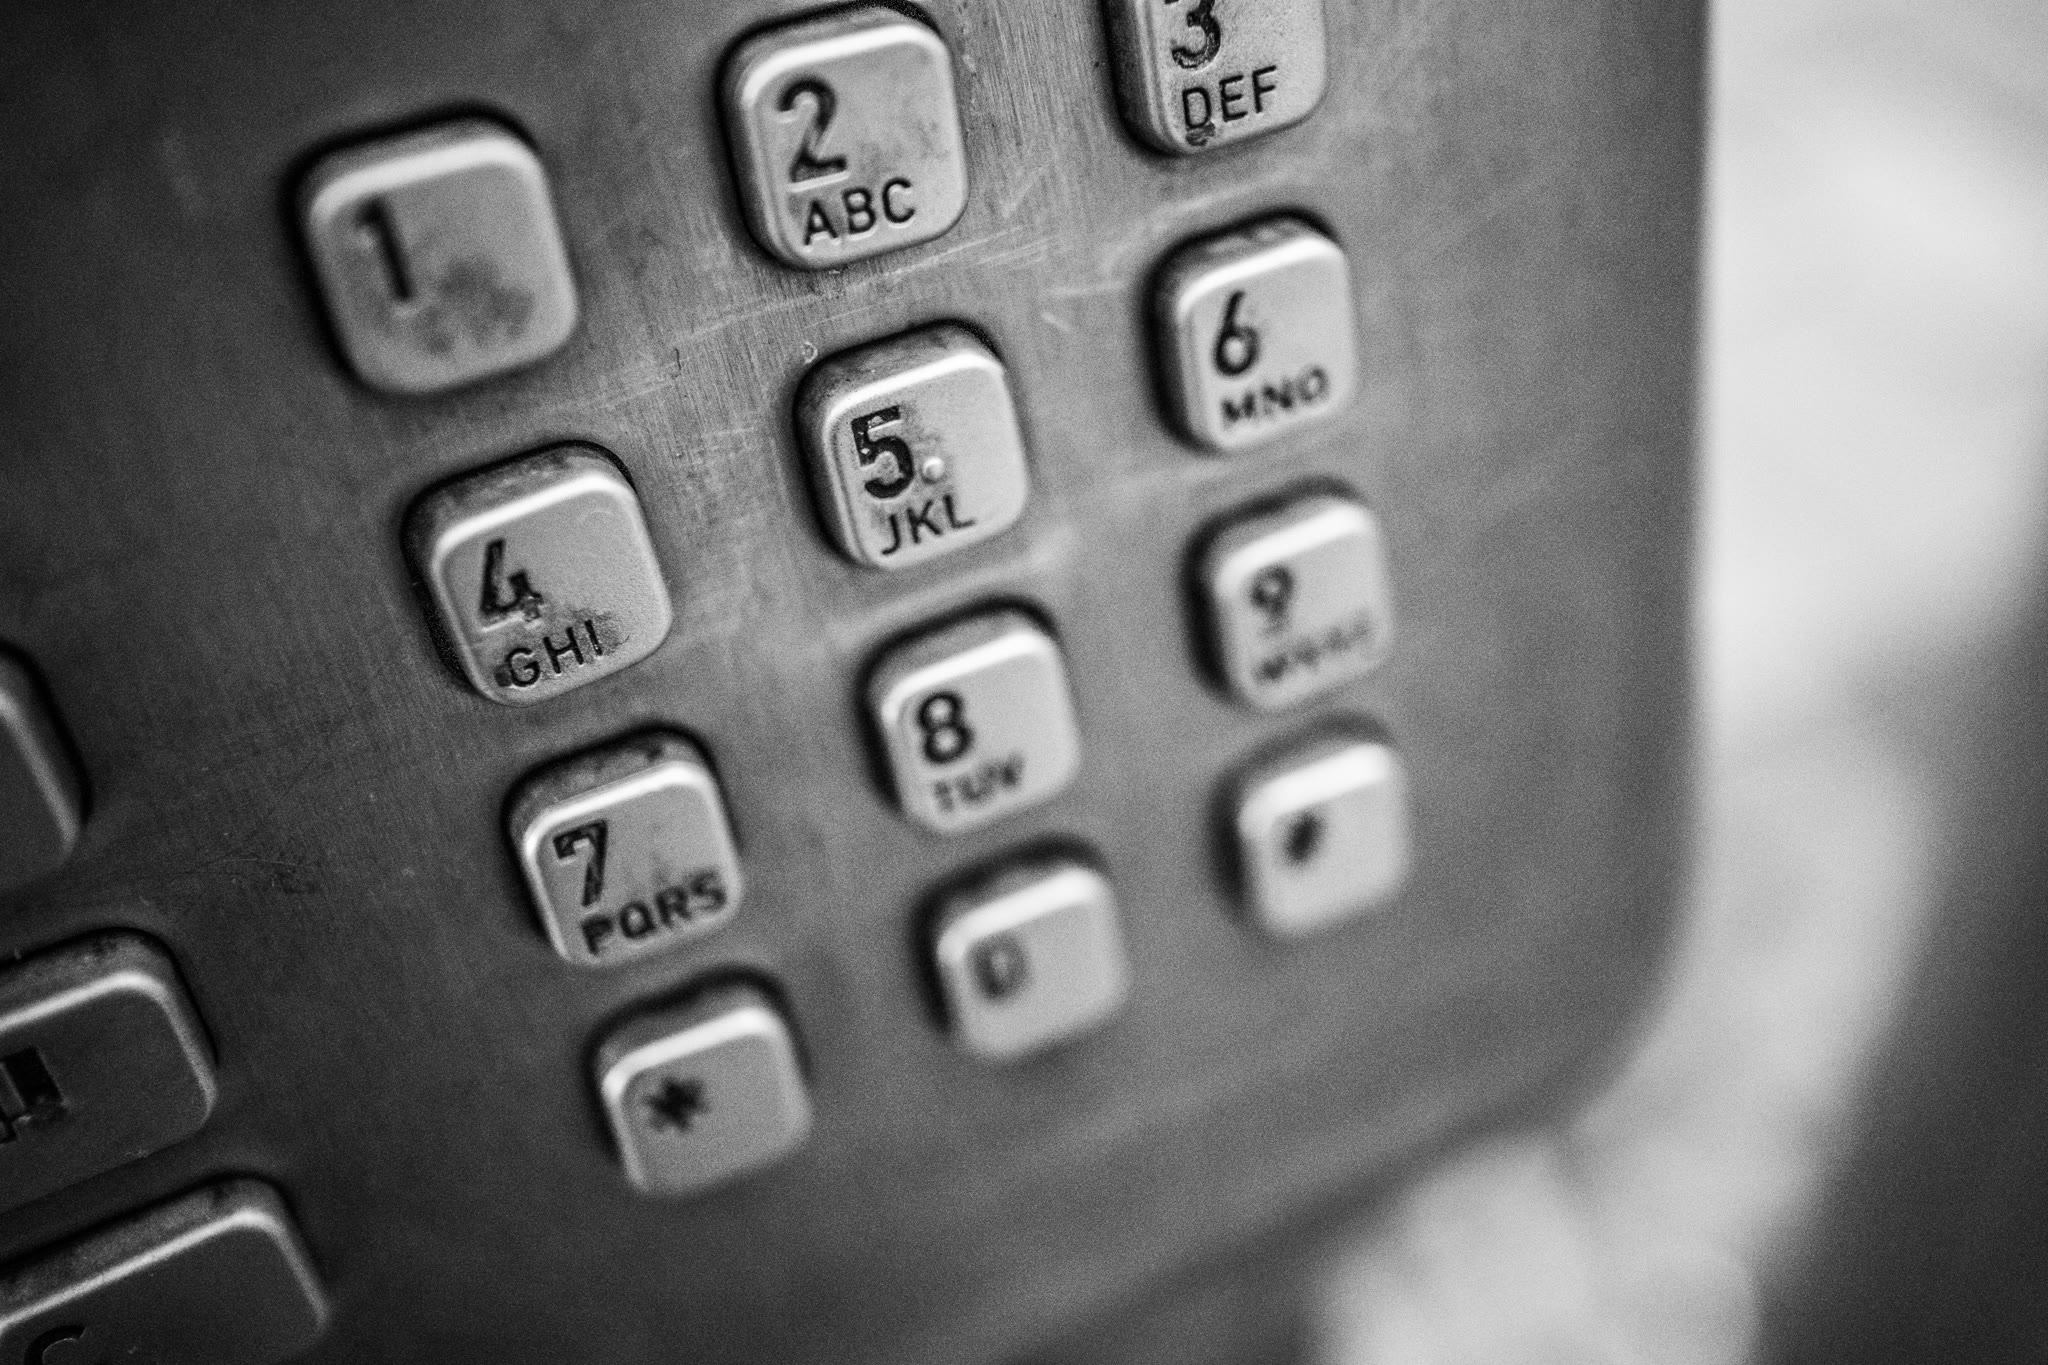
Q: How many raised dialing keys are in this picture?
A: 12